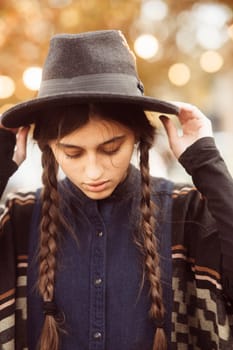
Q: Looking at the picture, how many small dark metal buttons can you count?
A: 3